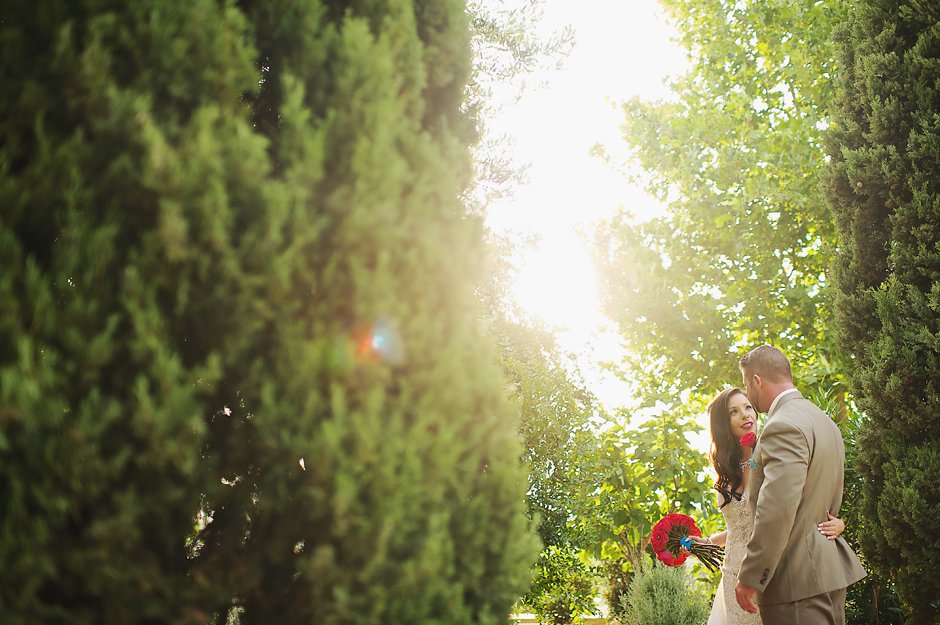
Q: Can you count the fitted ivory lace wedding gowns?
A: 1